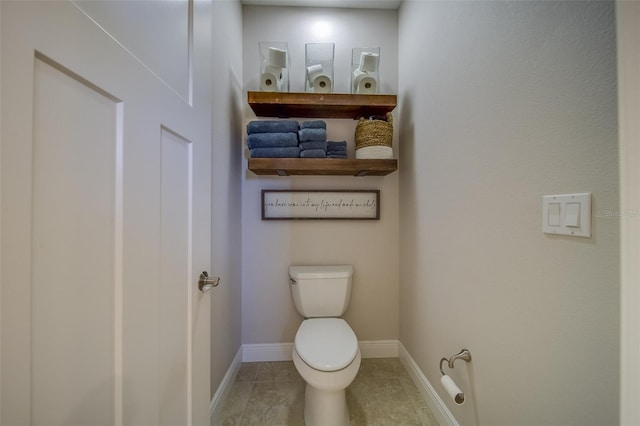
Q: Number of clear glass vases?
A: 3